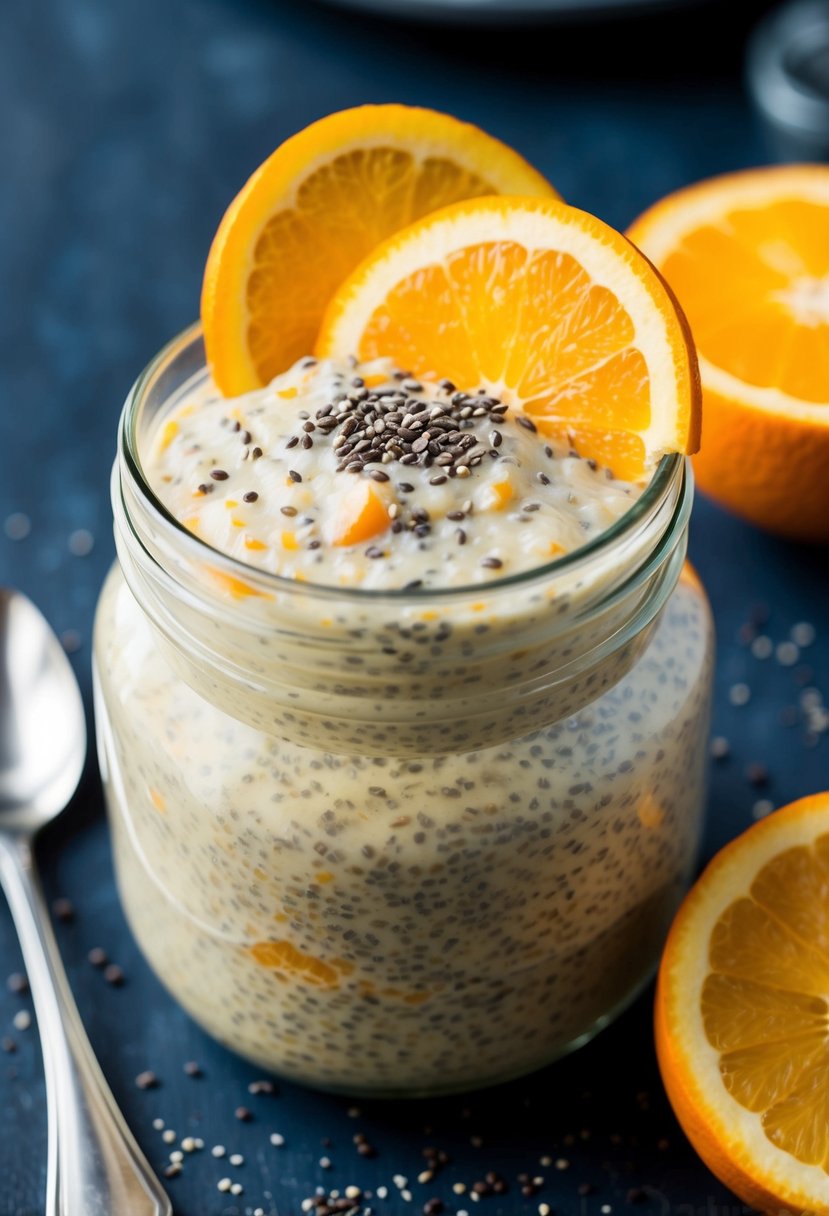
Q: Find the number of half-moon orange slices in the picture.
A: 2